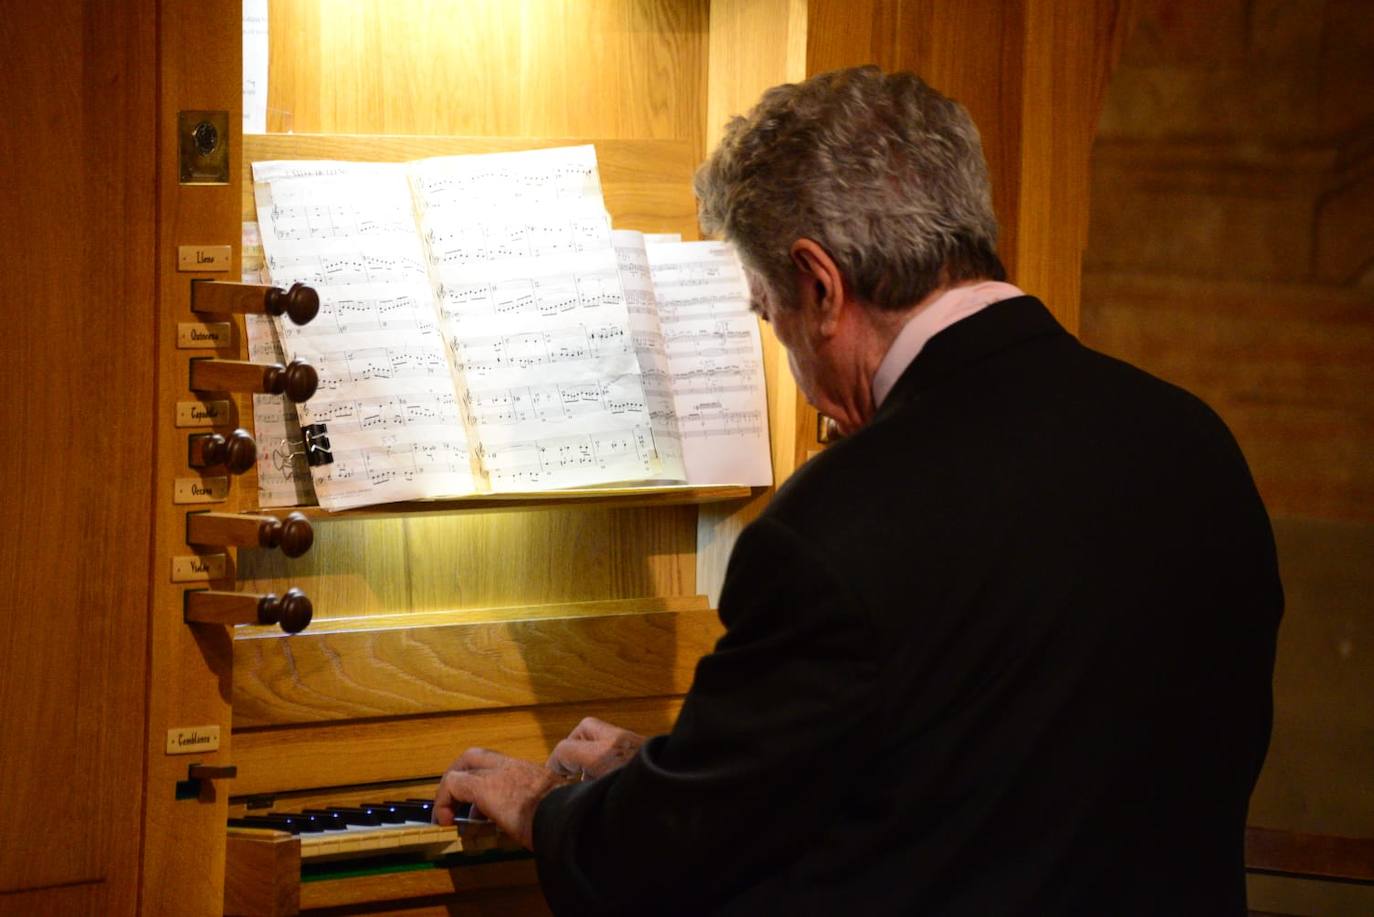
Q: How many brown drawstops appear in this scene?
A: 5